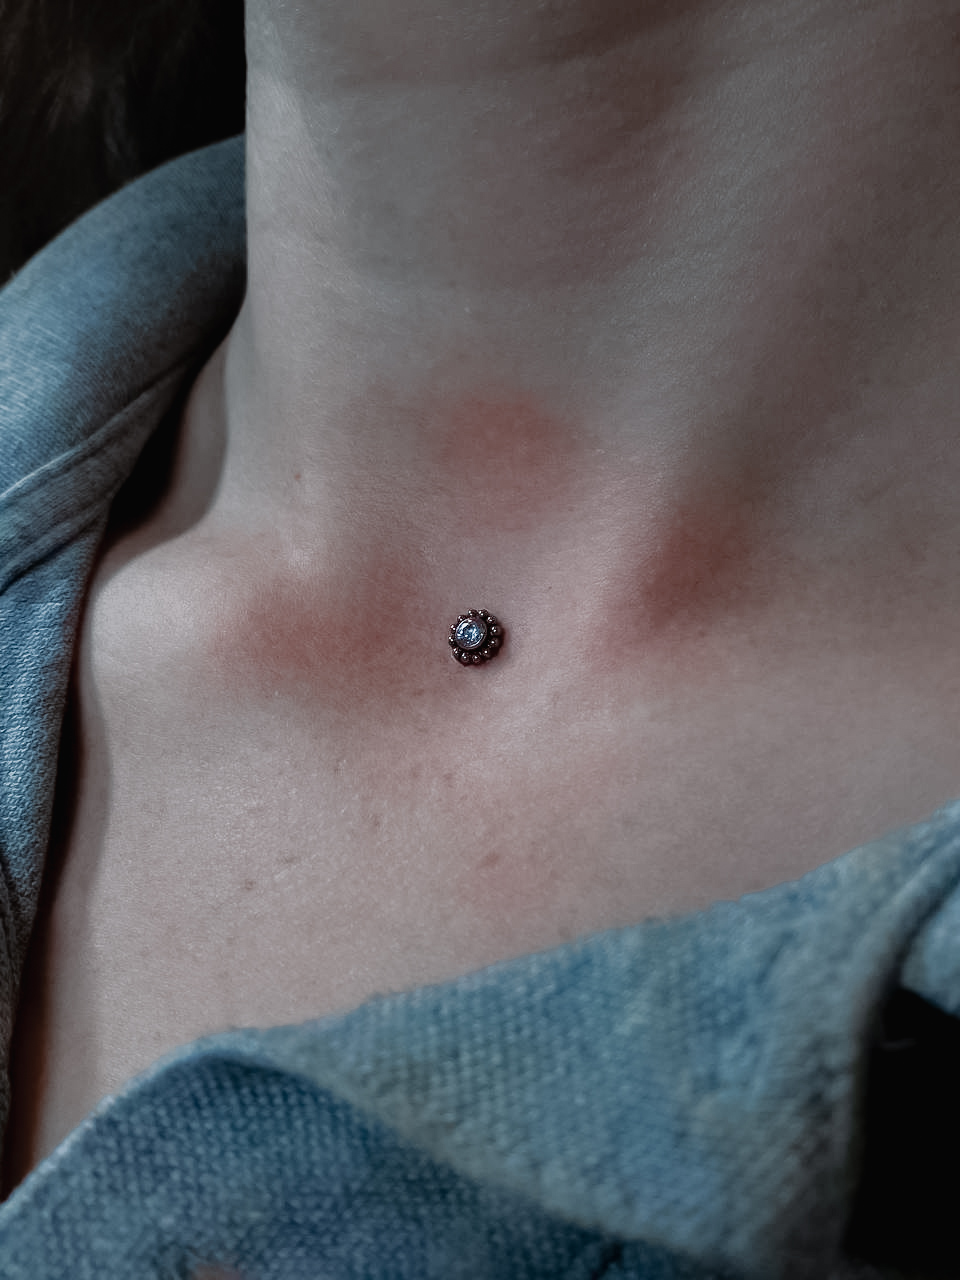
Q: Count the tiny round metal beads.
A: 12